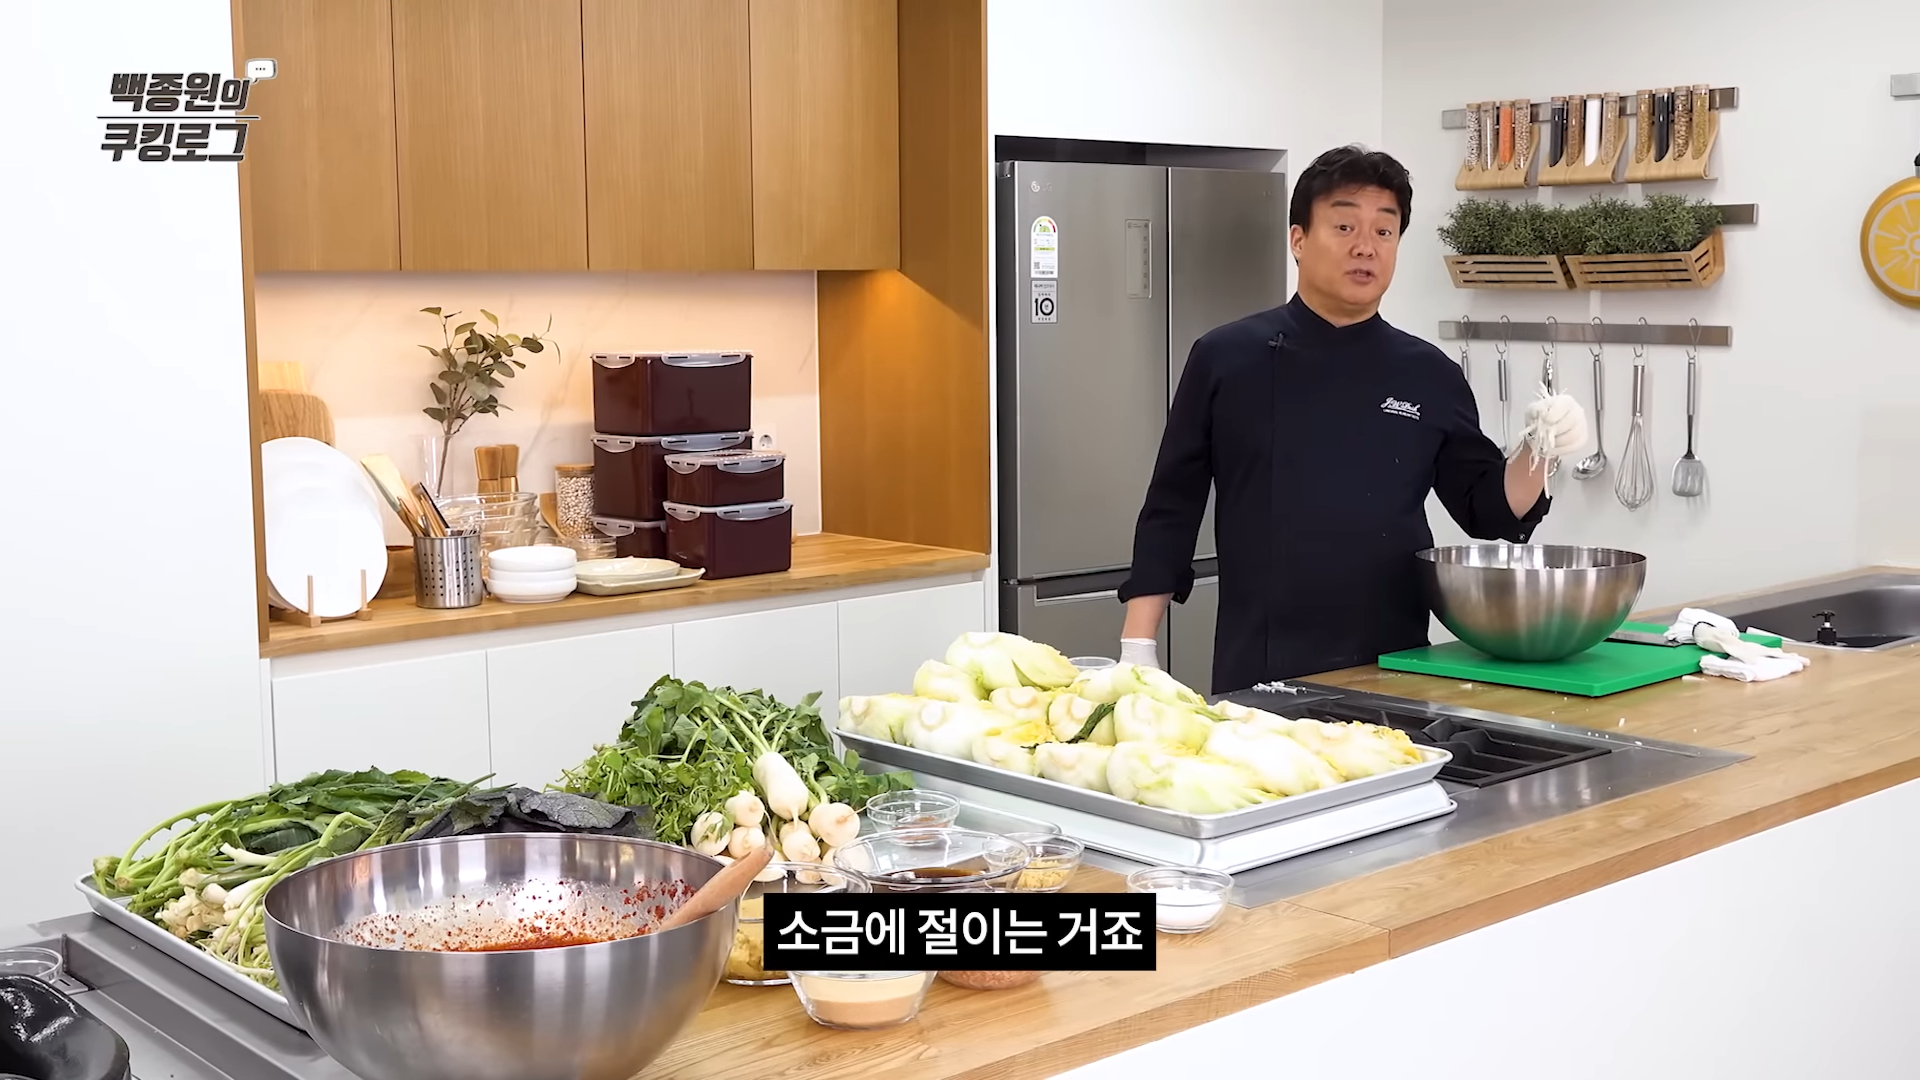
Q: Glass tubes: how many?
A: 12